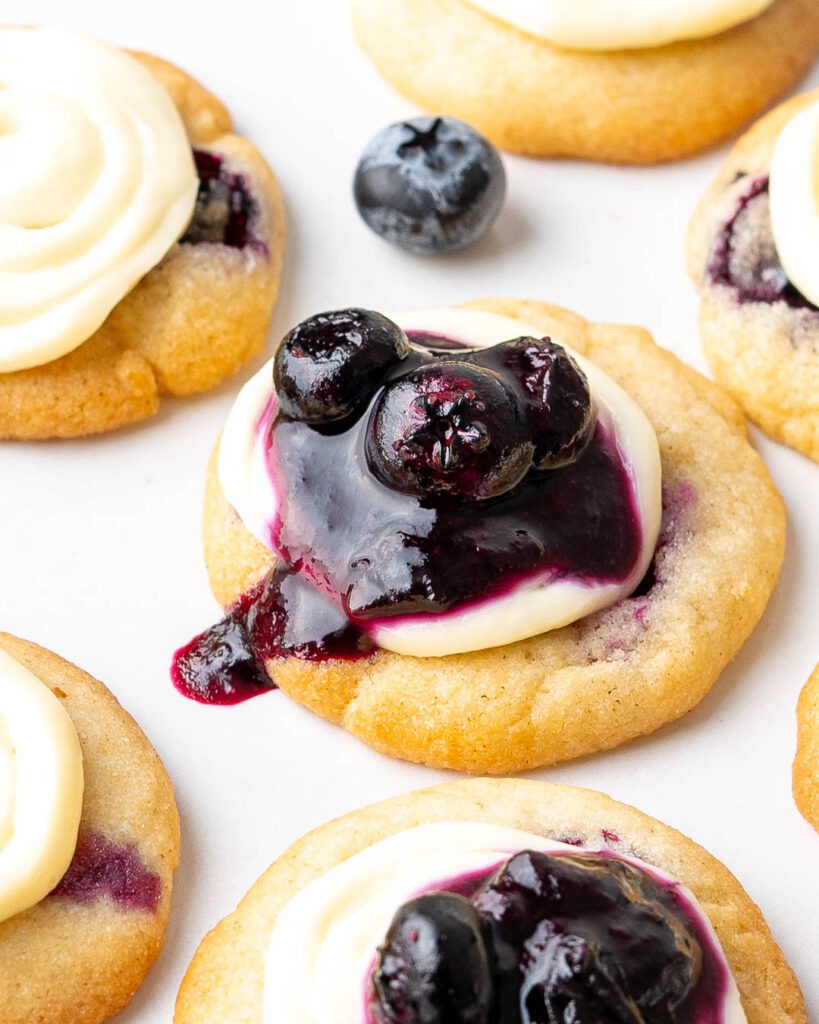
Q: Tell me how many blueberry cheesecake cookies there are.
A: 7